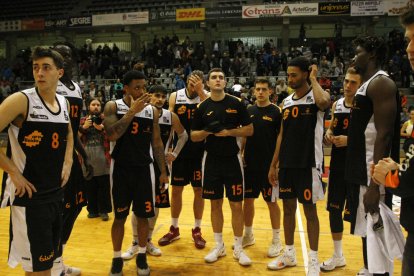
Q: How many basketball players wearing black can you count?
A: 11